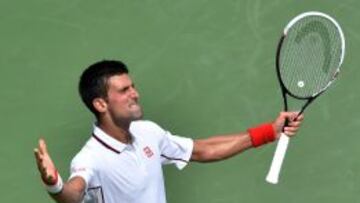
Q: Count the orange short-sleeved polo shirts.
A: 0